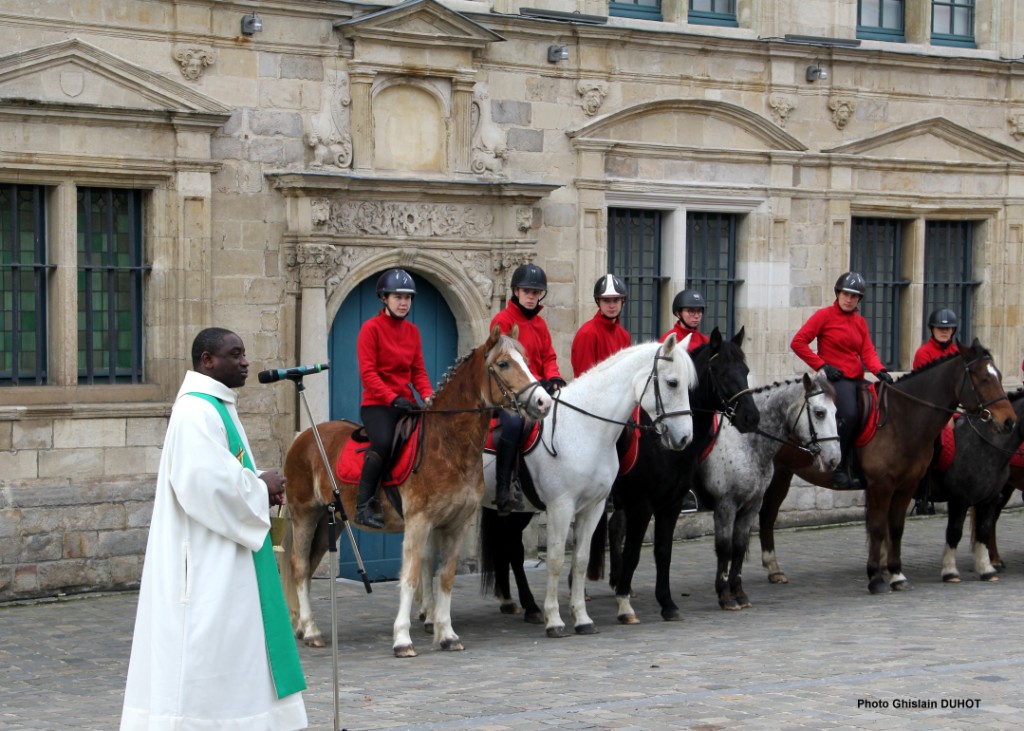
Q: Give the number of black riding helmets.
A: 6